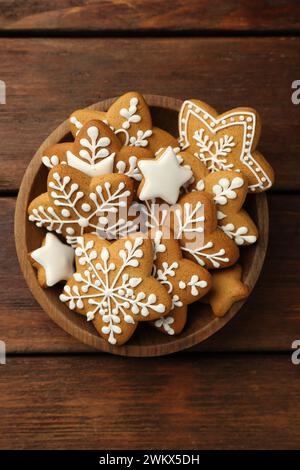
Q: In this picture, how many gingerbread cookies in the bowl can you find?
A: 11